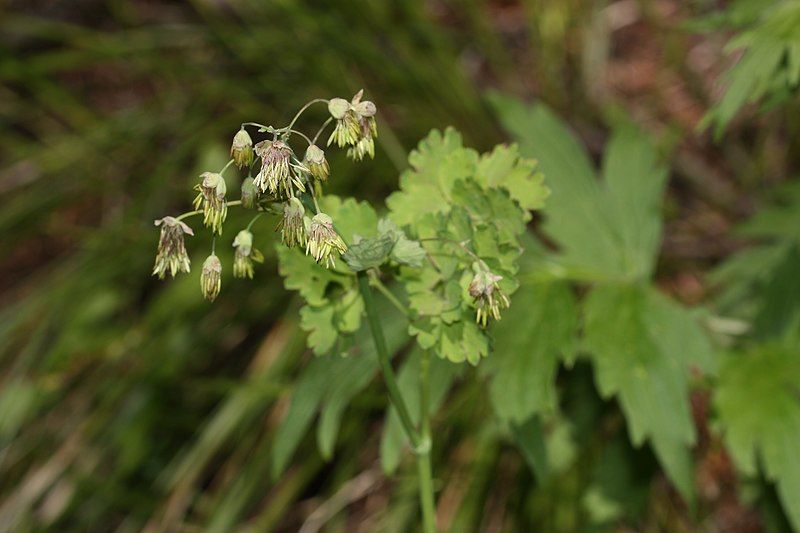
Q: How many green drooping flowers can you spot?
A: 13